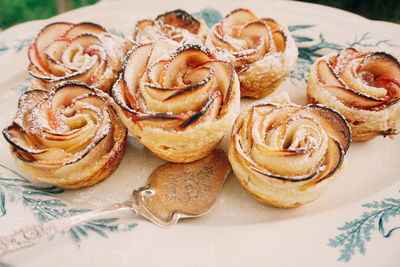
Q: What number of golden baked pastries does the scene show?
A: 7